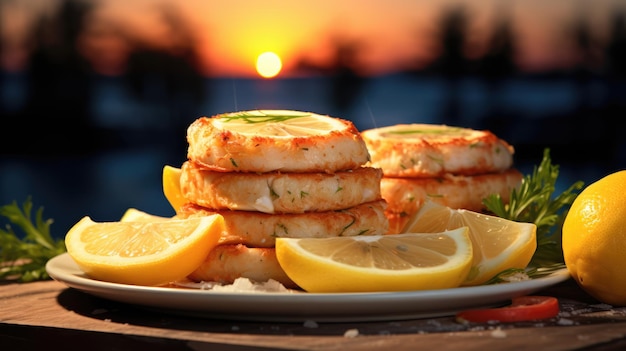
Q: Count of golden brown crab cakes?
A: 6